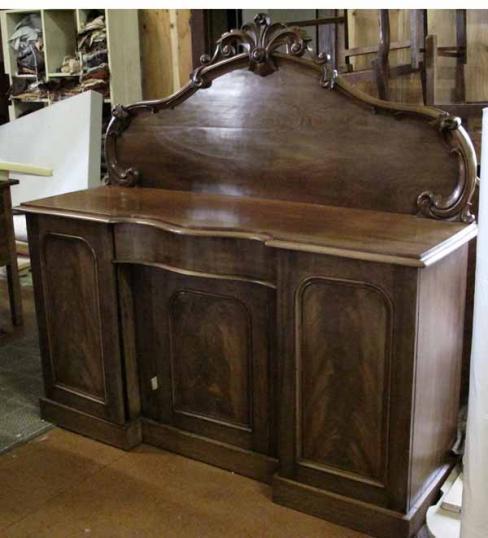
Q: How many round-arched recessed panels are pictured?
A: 3